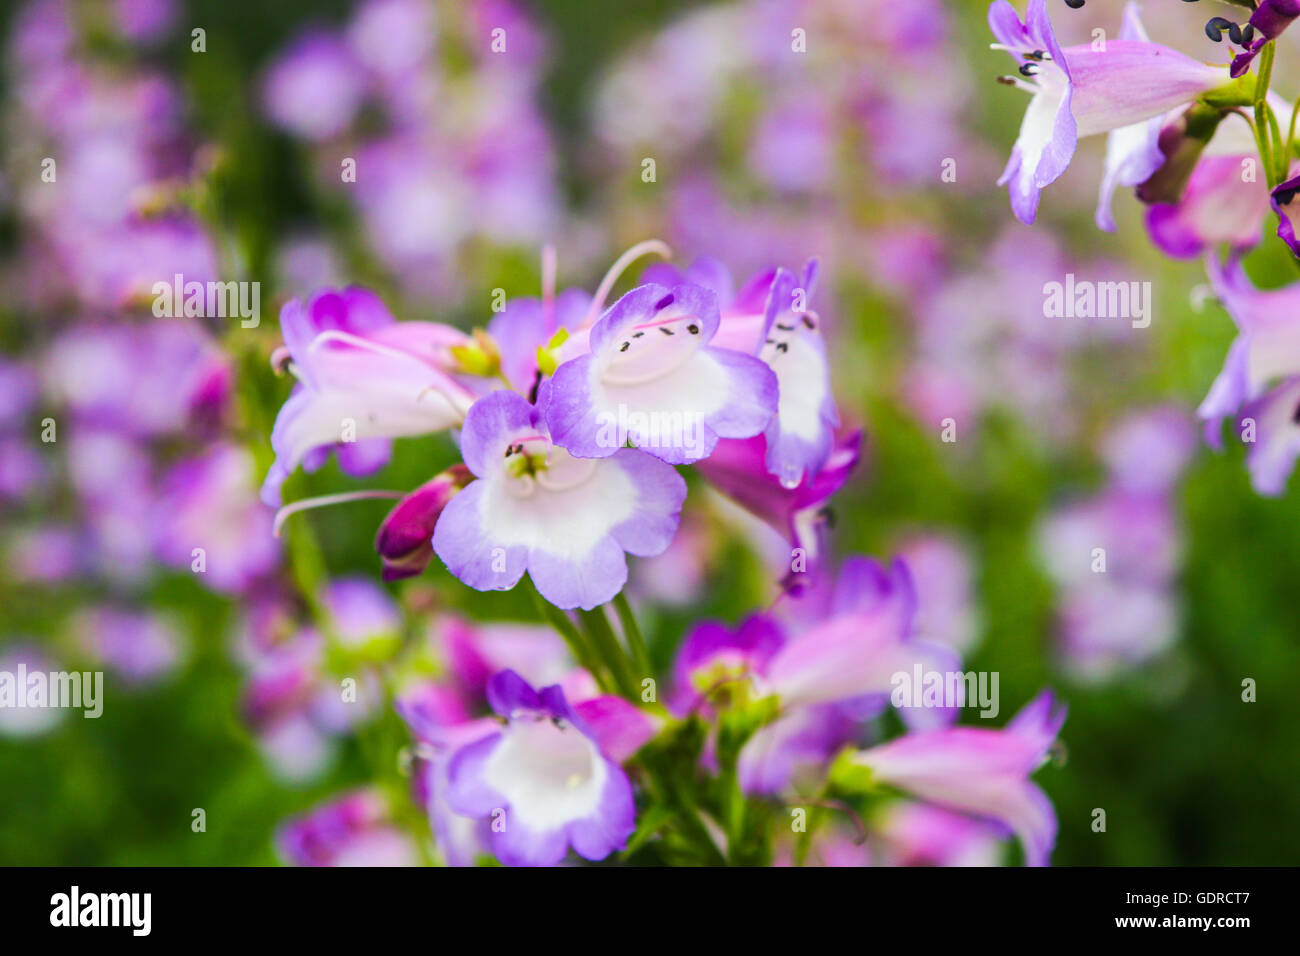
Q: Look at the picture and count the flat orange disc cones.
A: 0